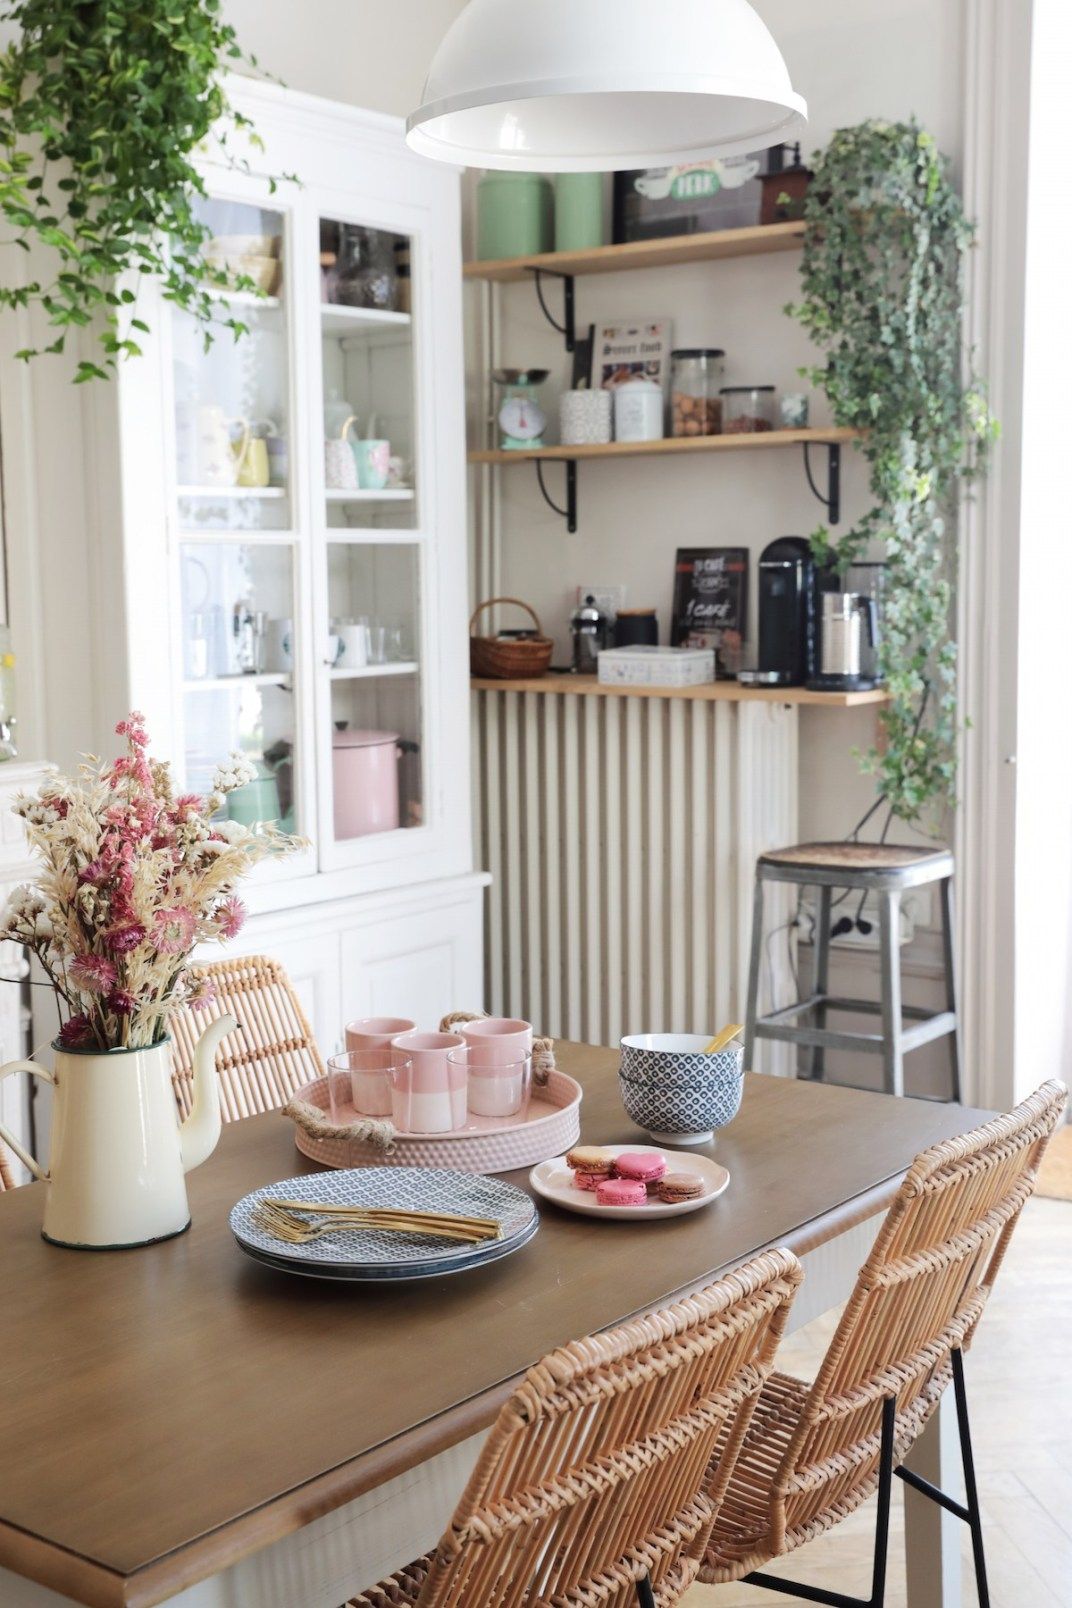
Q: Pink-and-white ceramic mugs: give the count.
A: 3